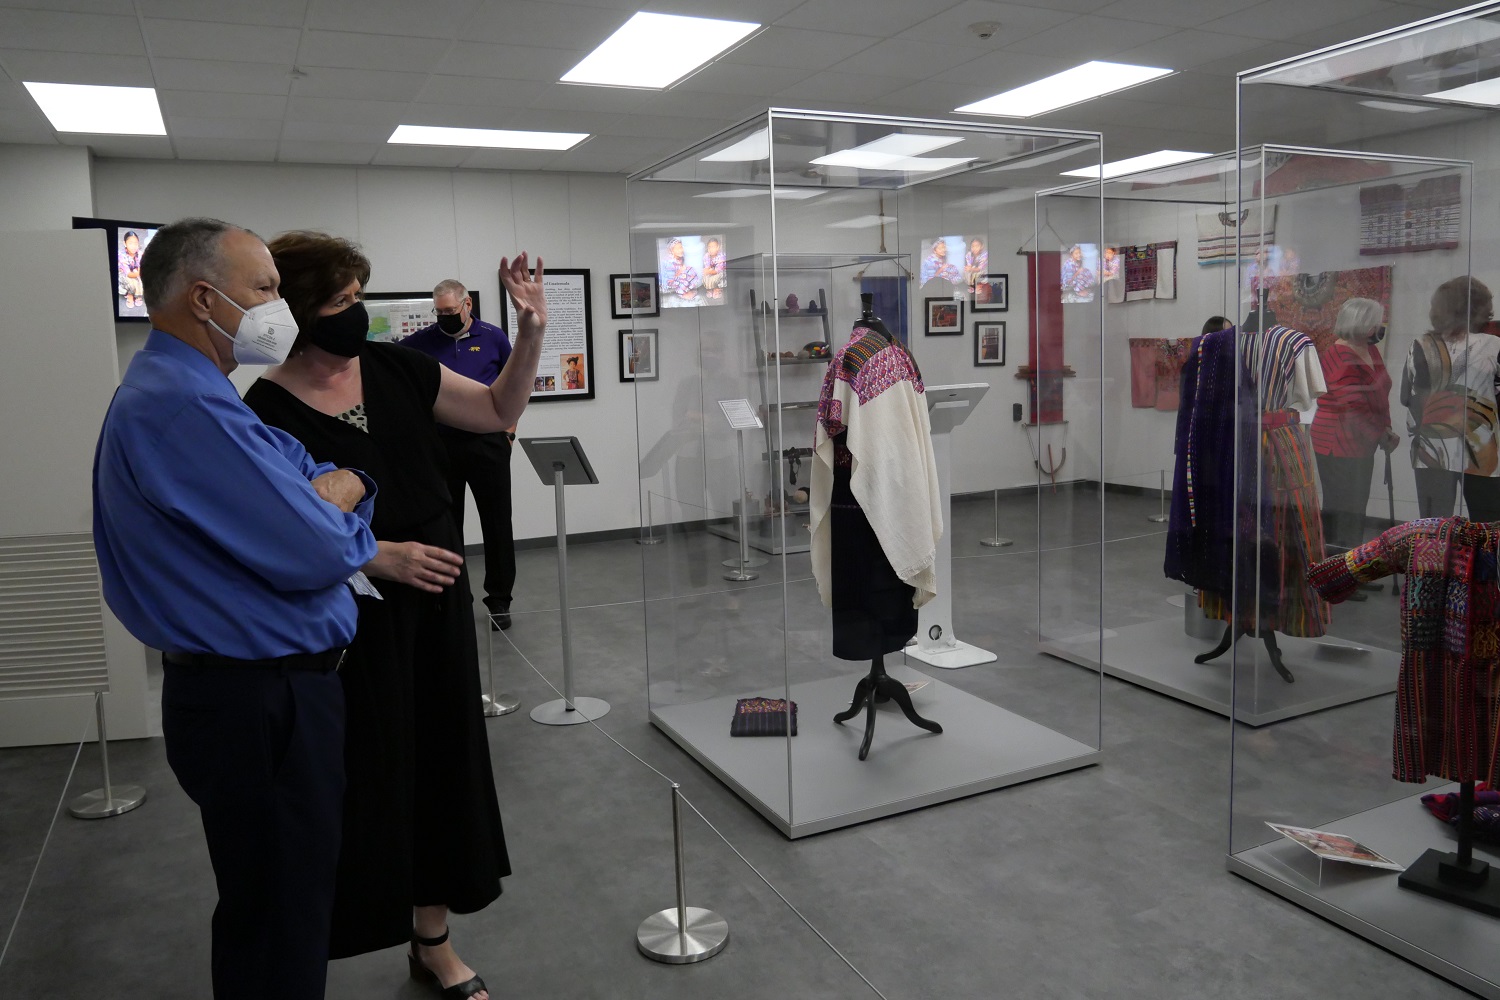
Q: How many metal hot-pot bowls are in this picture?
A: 0